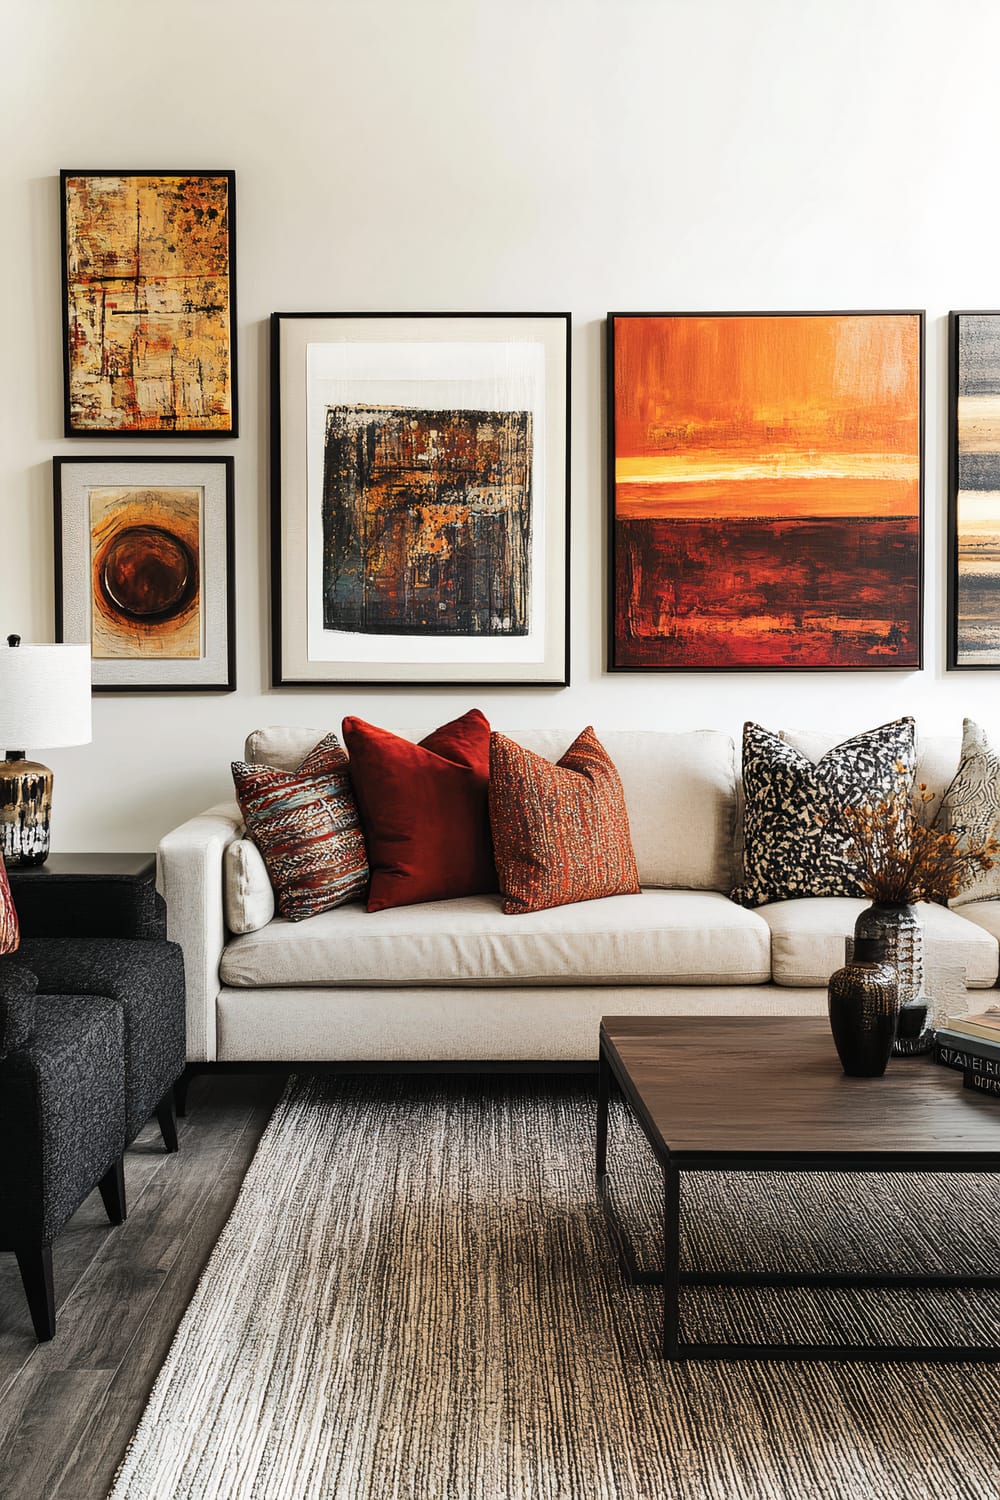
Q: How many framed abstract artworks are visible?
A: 5